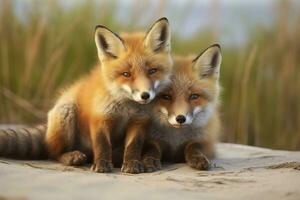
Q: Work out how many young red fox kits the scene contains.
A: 2